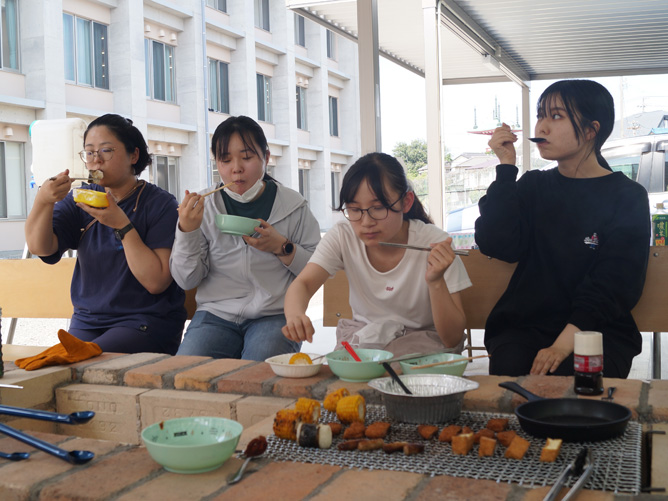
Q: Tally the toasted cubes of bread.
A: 4